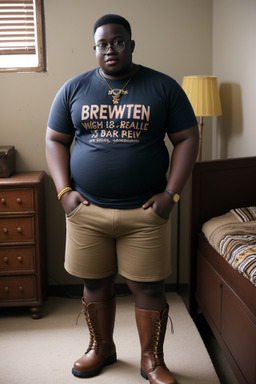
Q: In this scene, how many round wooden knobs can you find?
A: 8